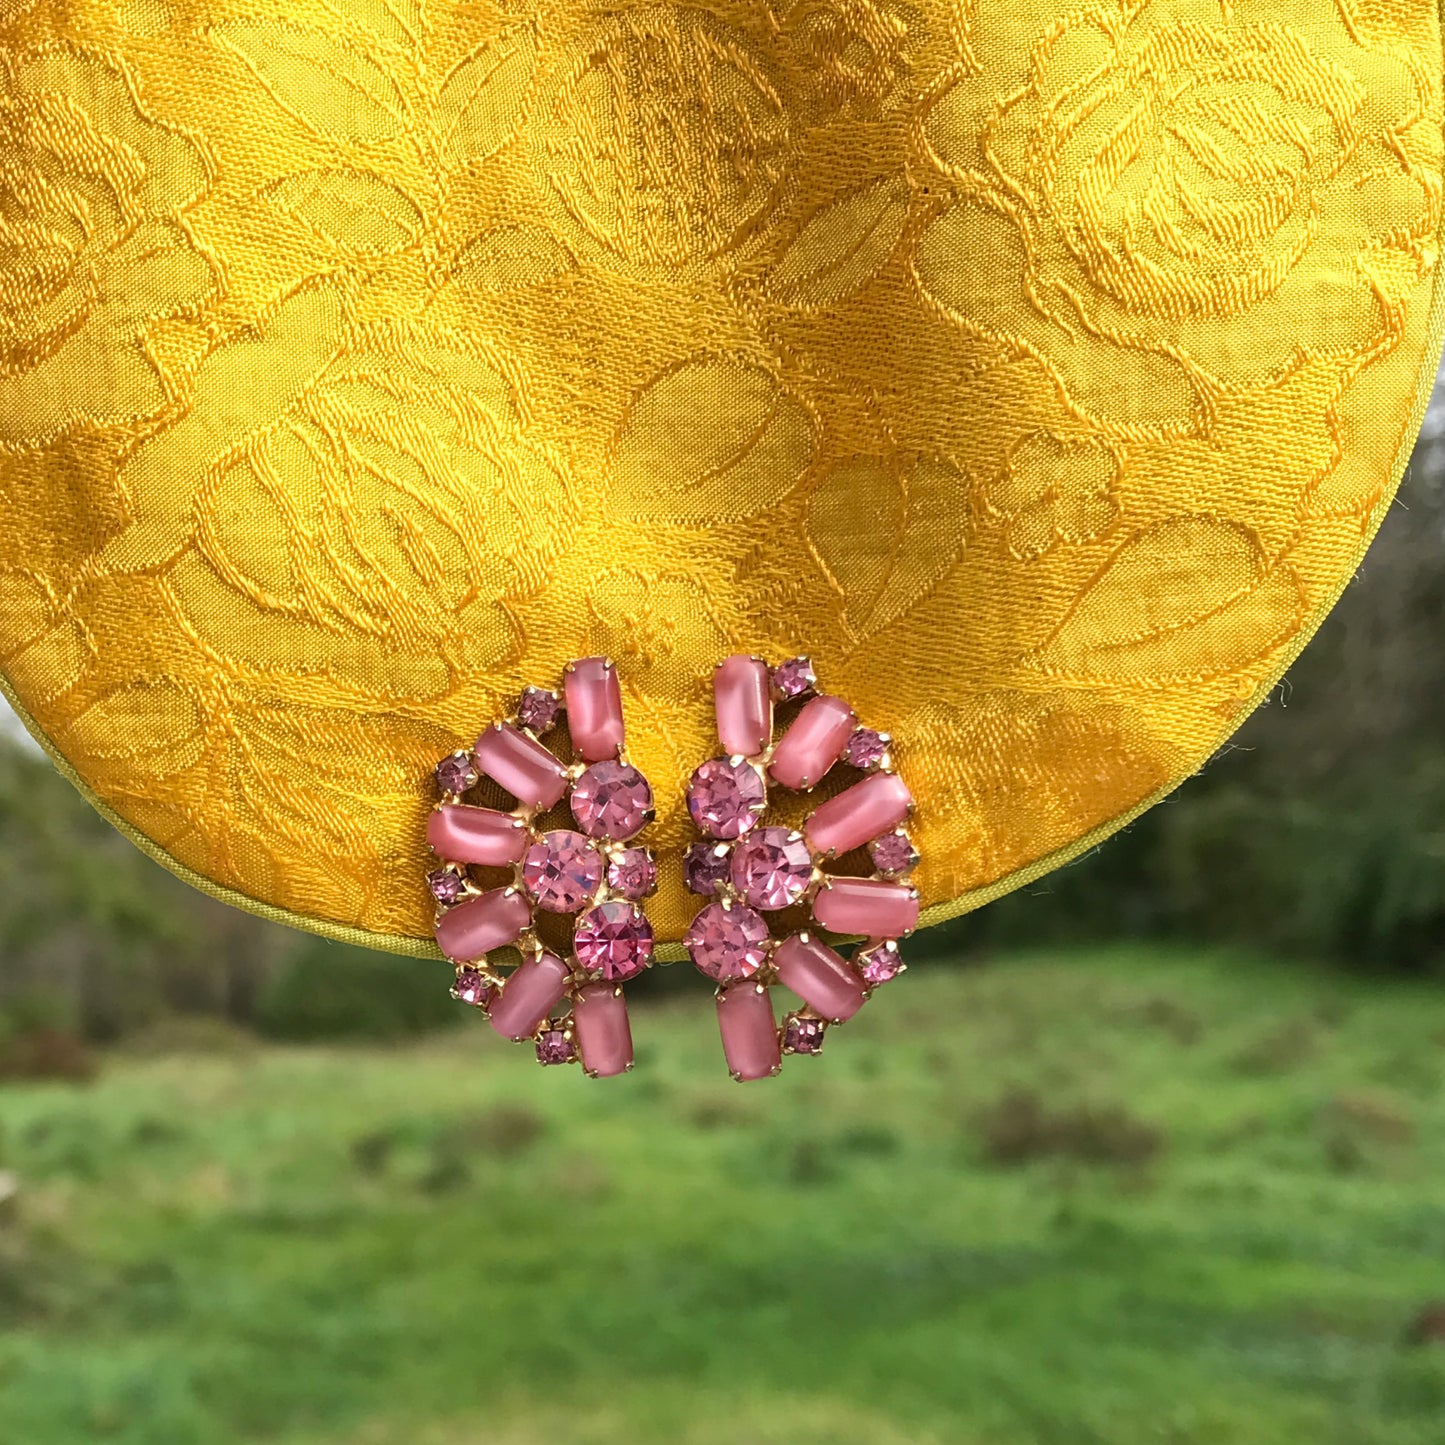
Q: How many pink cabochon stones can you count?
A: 12